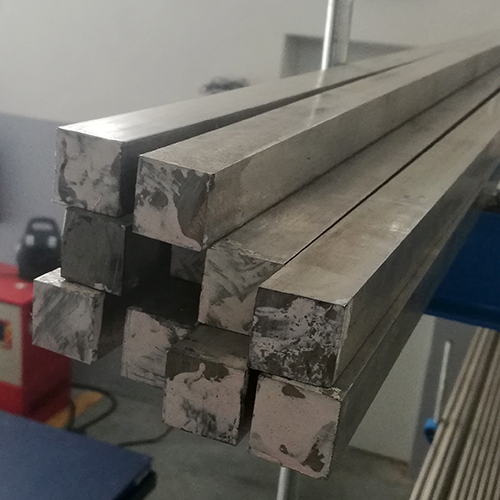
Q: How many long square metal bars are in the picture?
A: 10